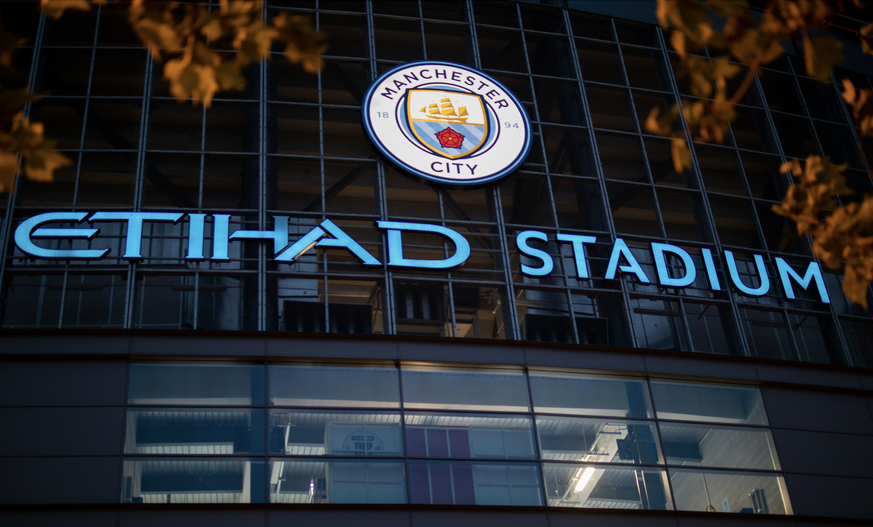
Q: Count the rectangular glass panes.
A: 15